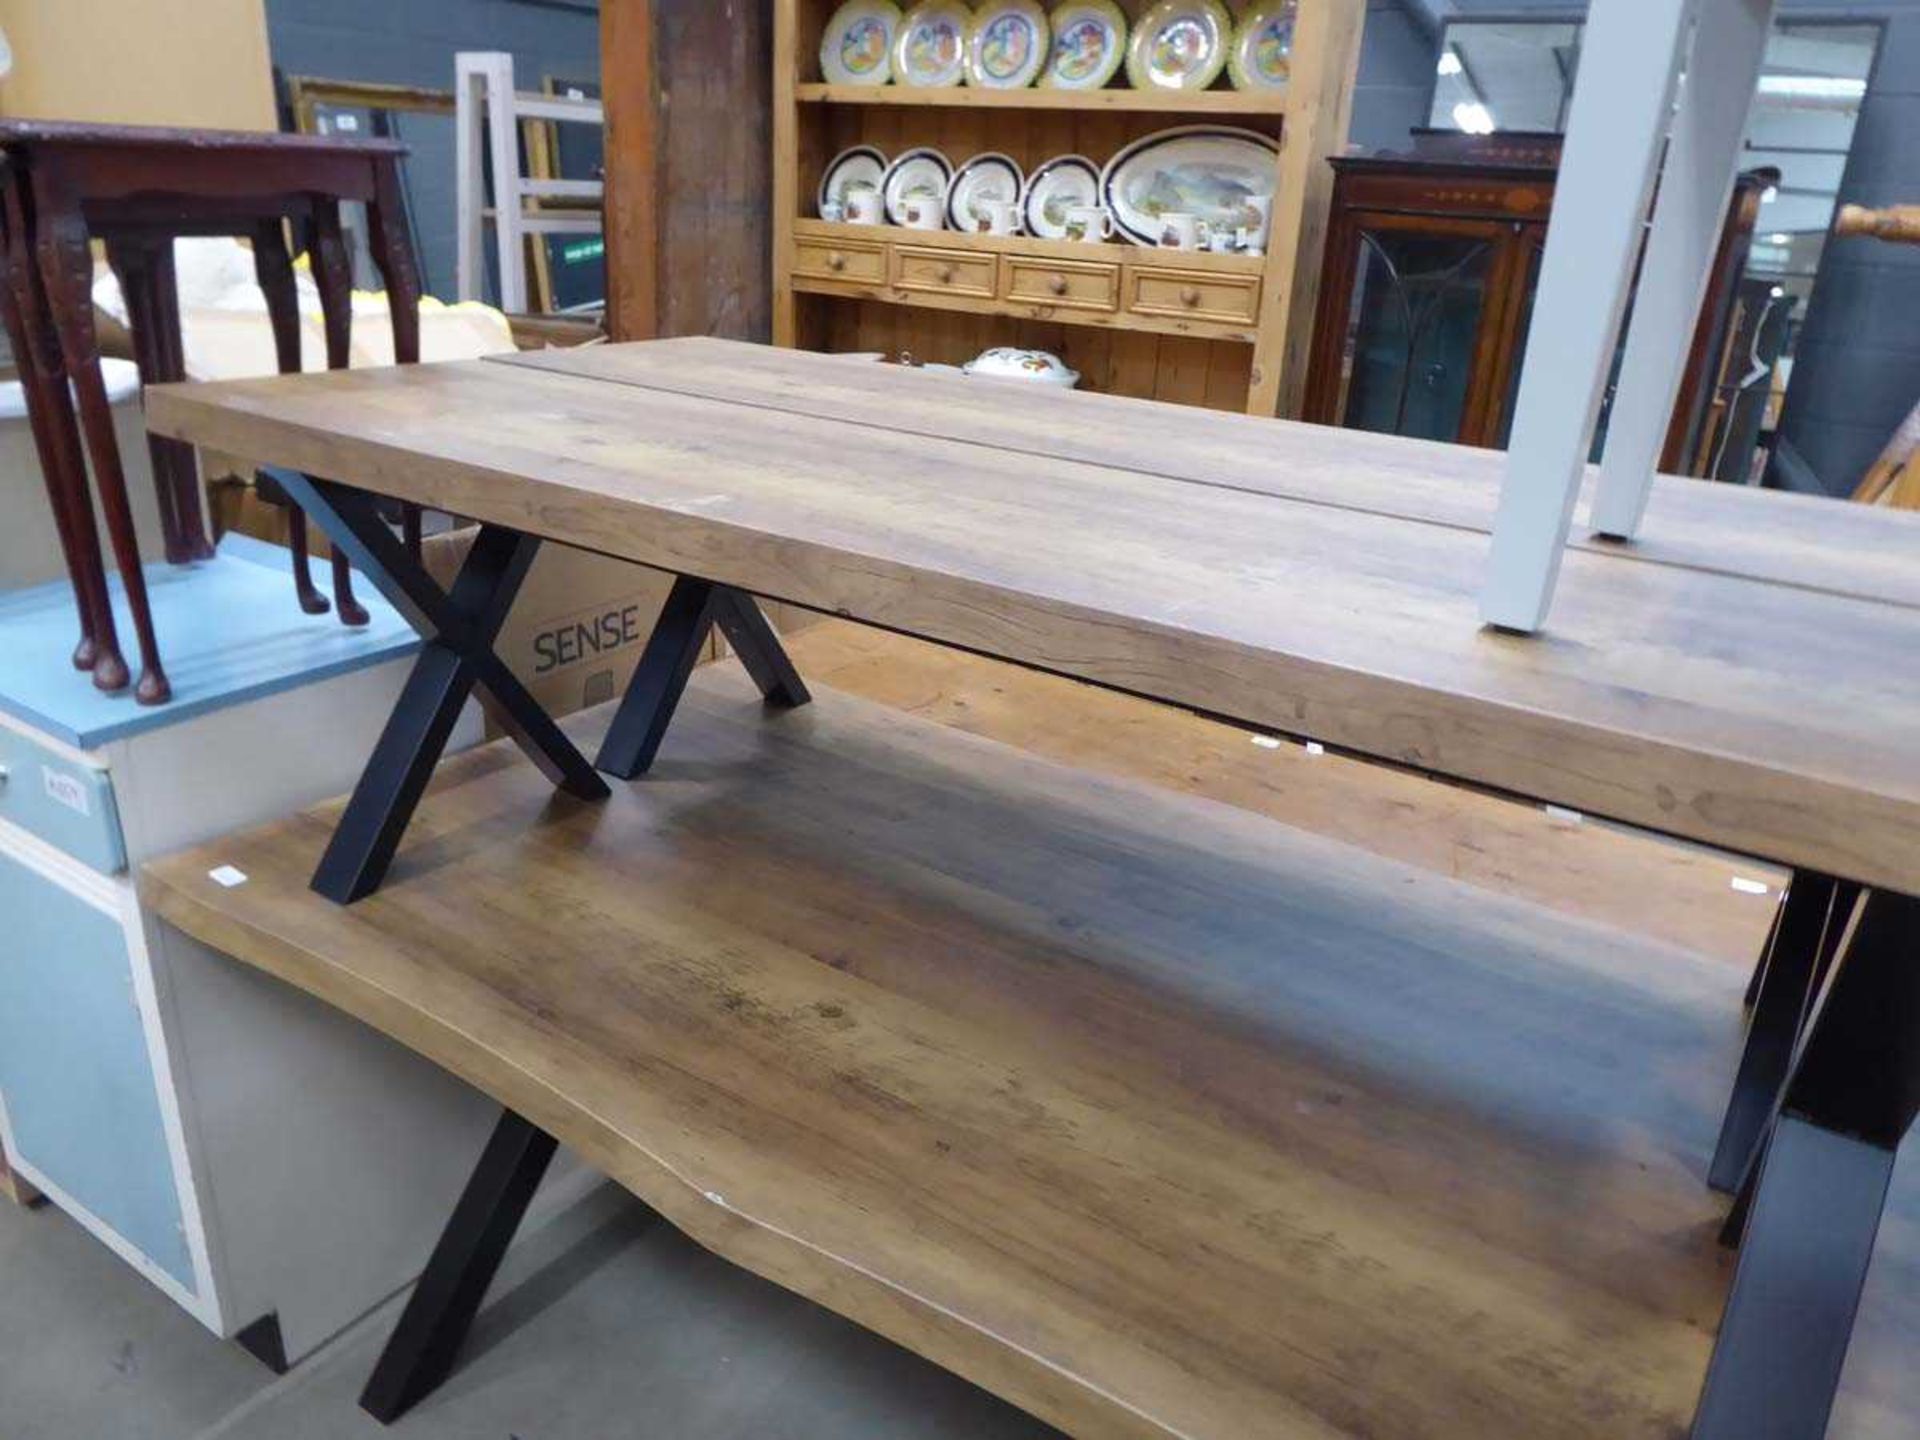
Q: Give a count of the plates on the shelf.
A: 11